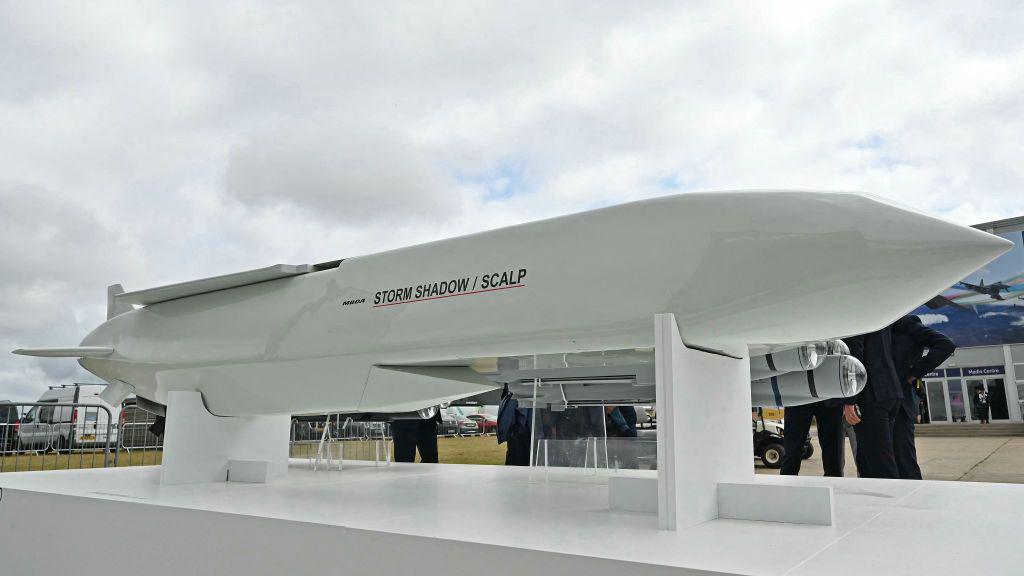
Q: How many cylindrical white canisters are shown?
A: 3